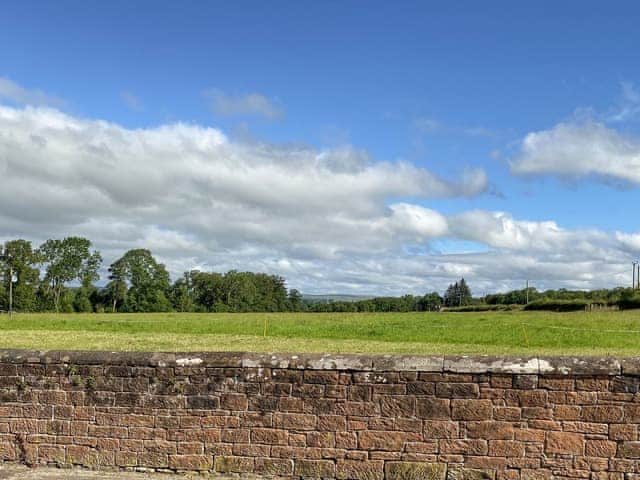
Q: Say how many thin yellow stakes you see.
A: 2